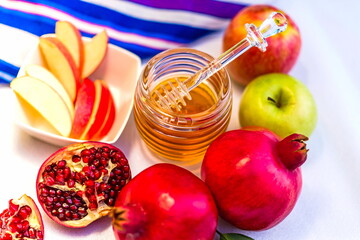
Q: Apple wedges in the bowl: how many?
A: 8